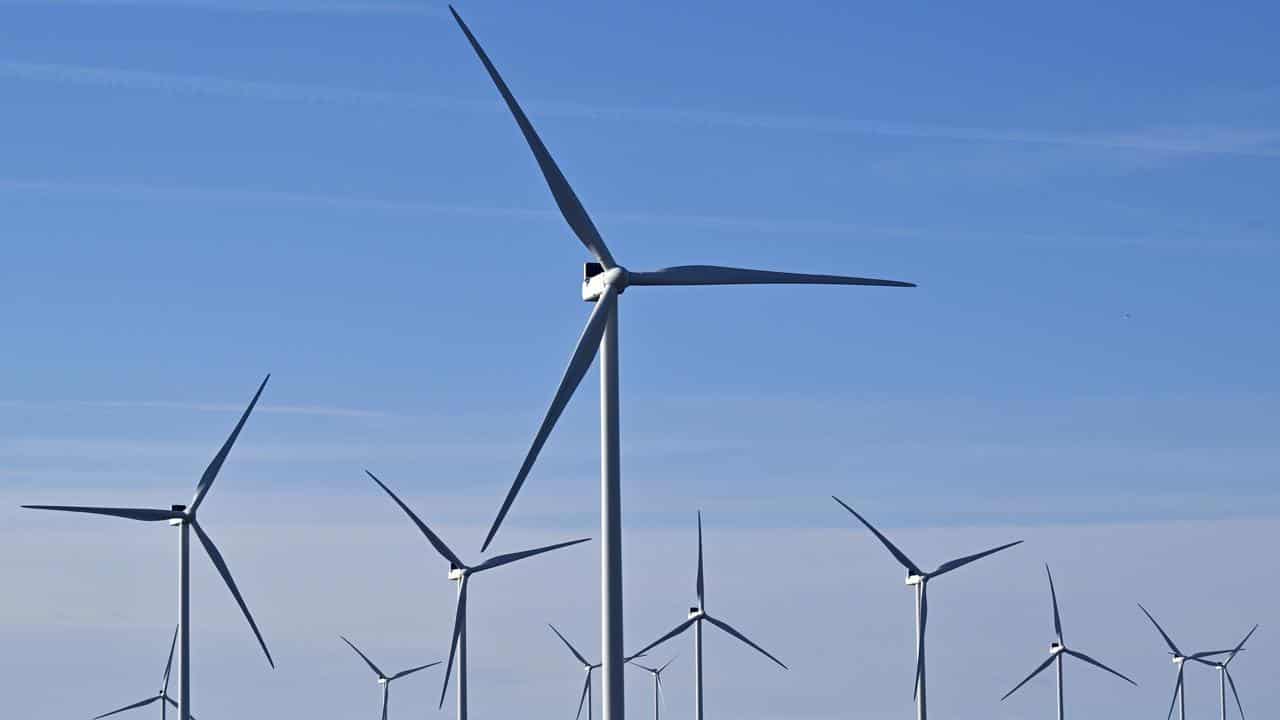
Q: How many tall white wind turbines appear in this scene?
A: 12